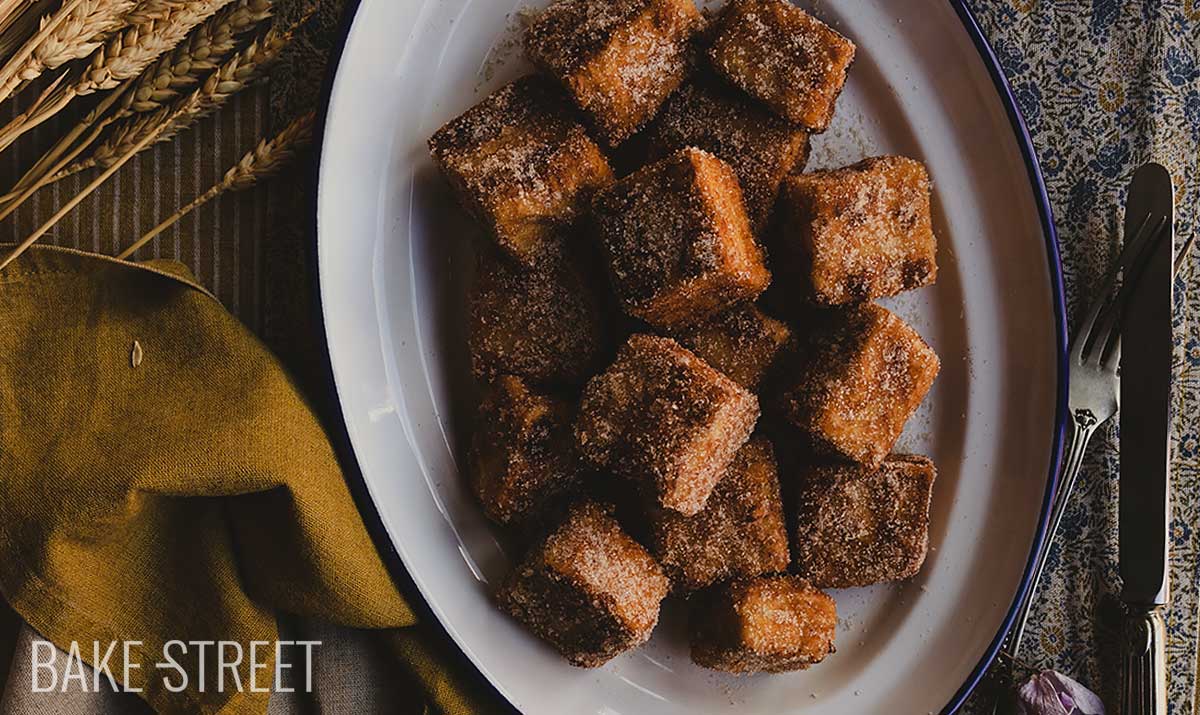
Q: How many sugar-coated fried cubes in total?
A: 15